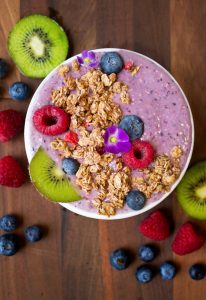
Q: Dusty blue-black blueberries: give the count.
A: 14